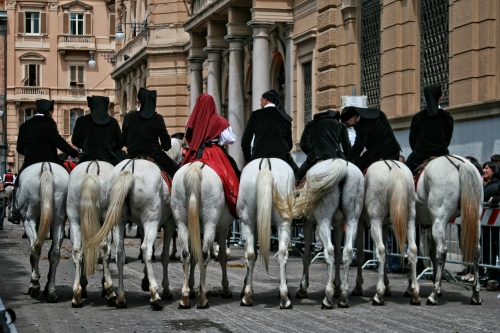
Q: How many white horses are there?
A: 8